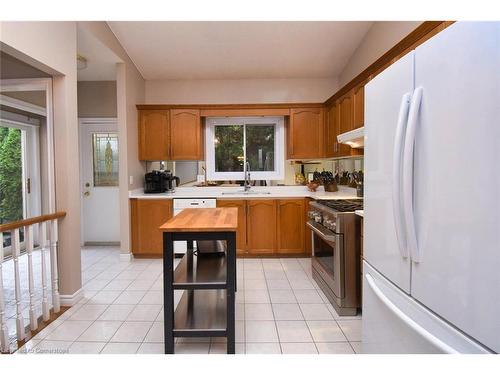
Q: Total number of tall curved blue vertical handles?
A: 0